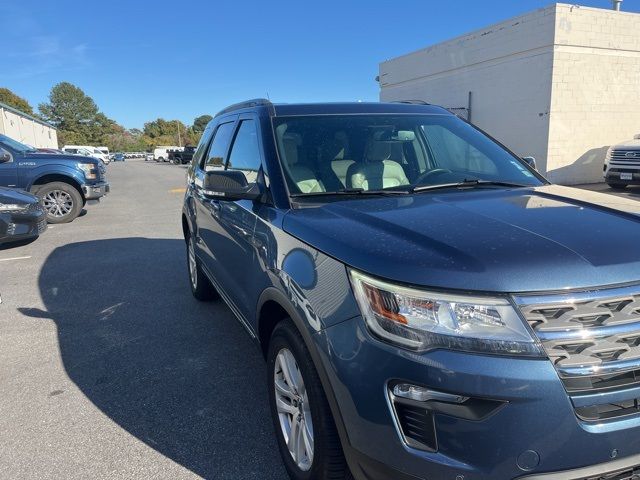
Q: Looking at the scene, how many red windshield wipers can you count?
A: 0